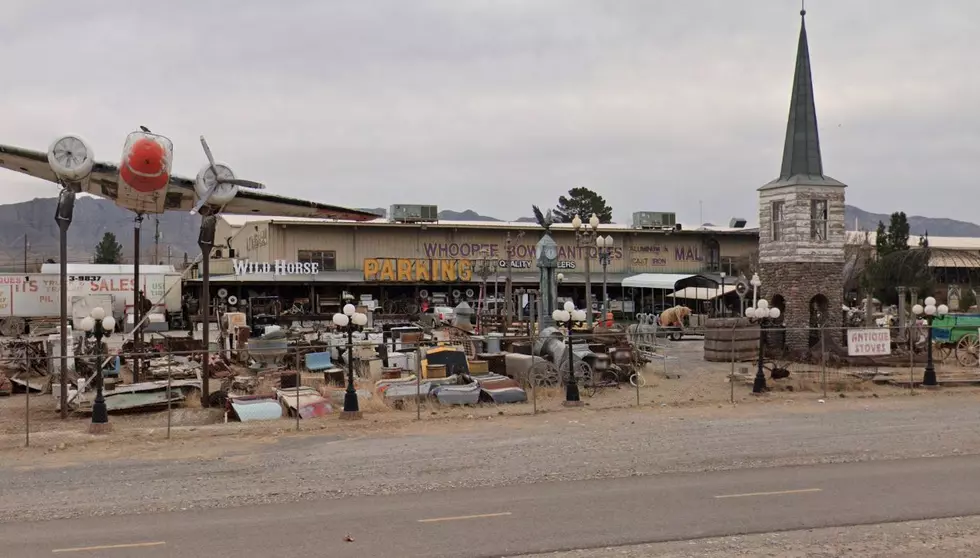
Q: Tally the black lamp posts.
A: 5